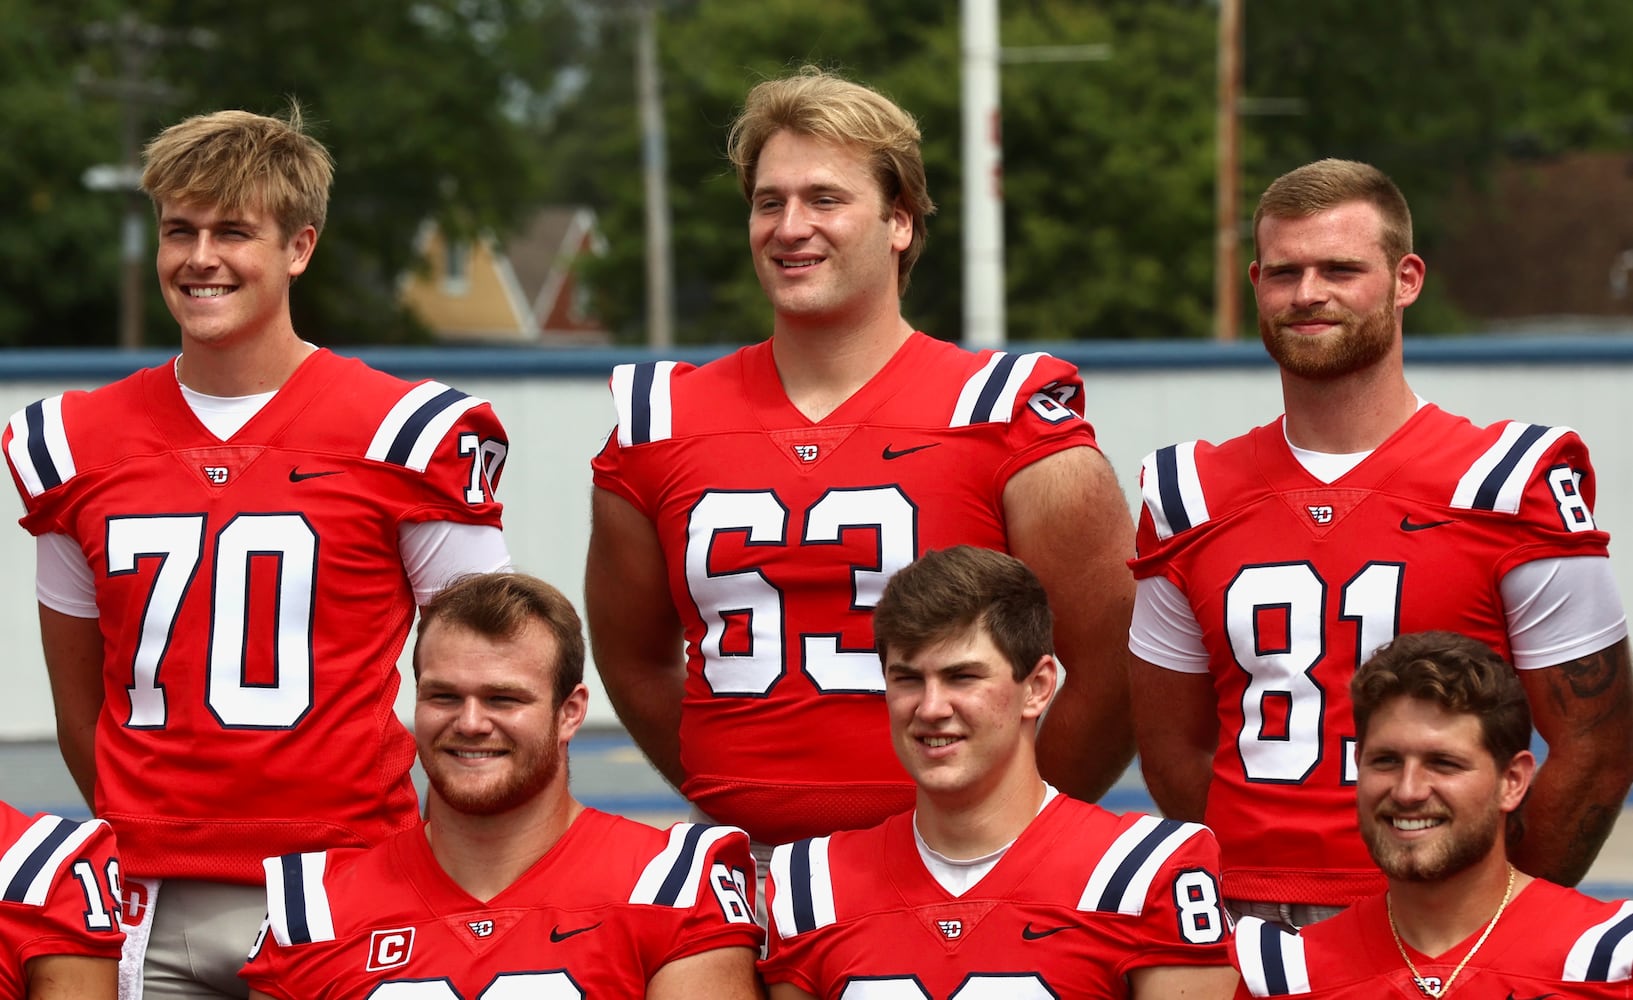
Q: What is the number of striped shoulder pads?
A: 13